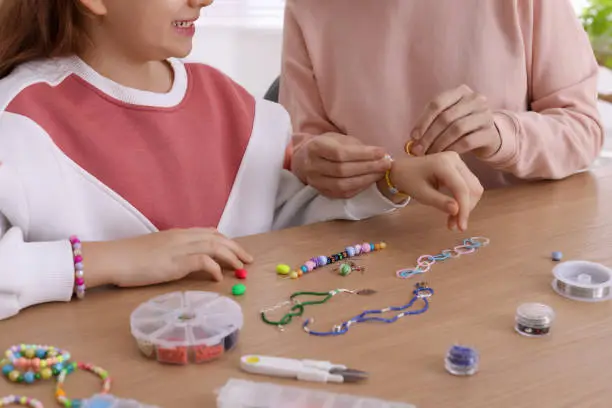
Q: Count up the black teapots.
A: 0